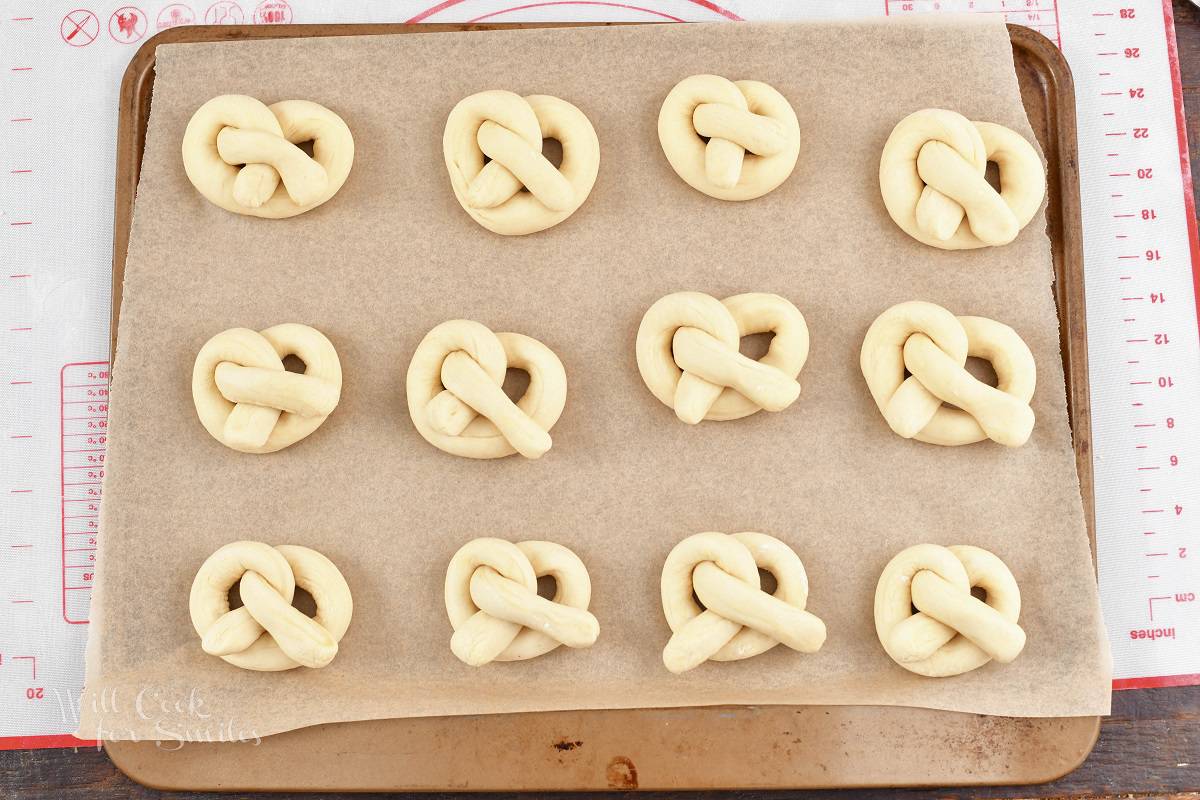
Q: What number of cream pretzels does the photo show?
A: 12